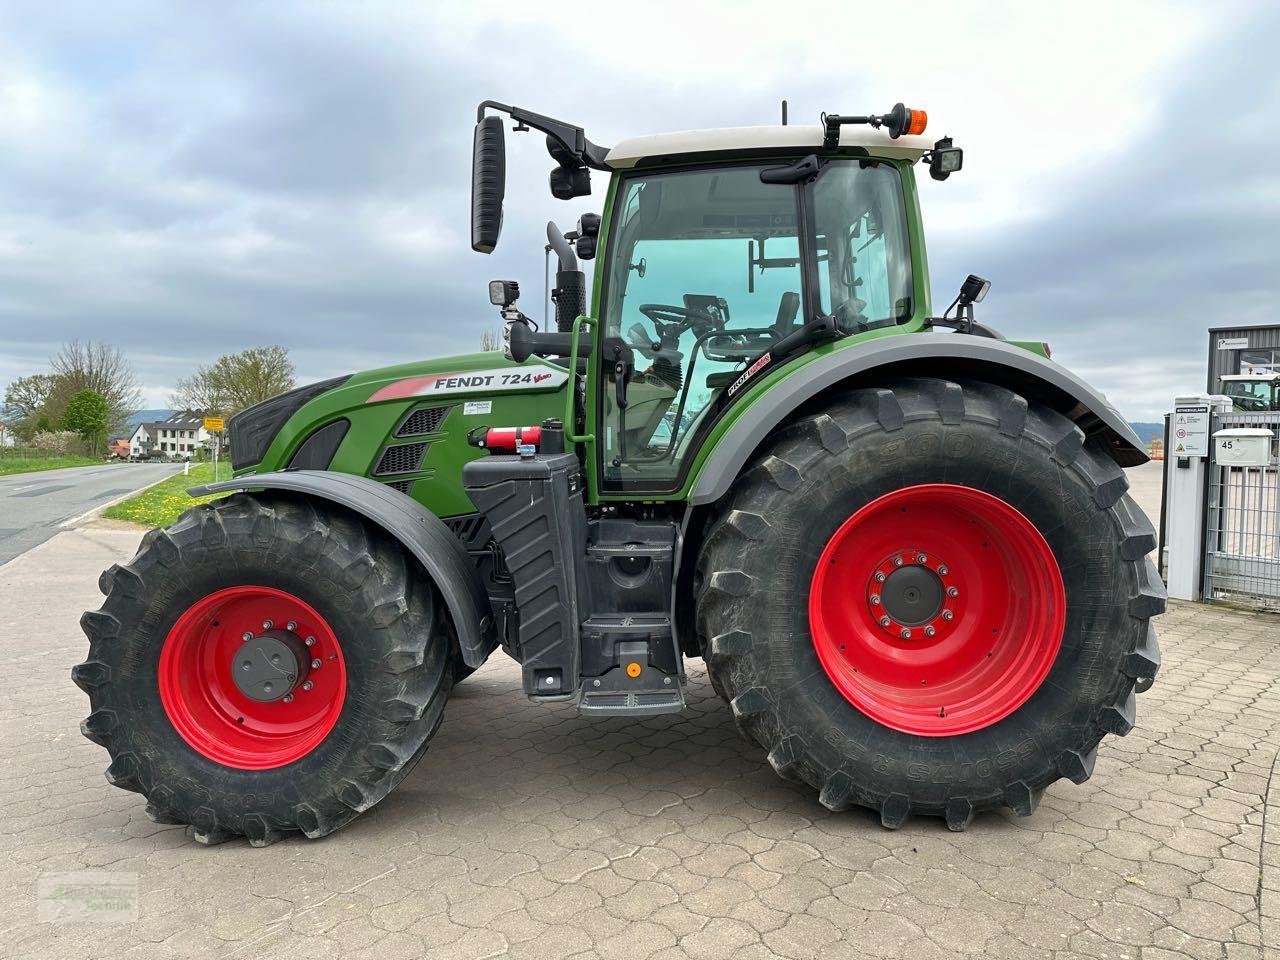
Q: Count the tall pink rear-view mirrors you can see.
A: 0